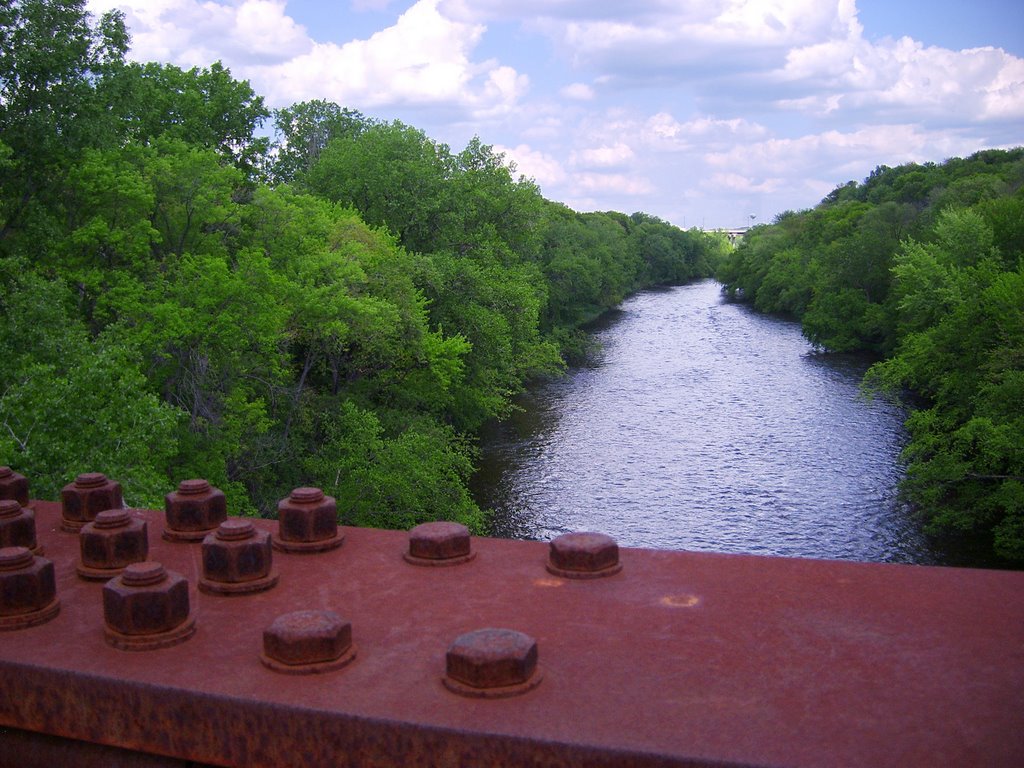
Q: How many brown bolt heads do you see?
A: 13